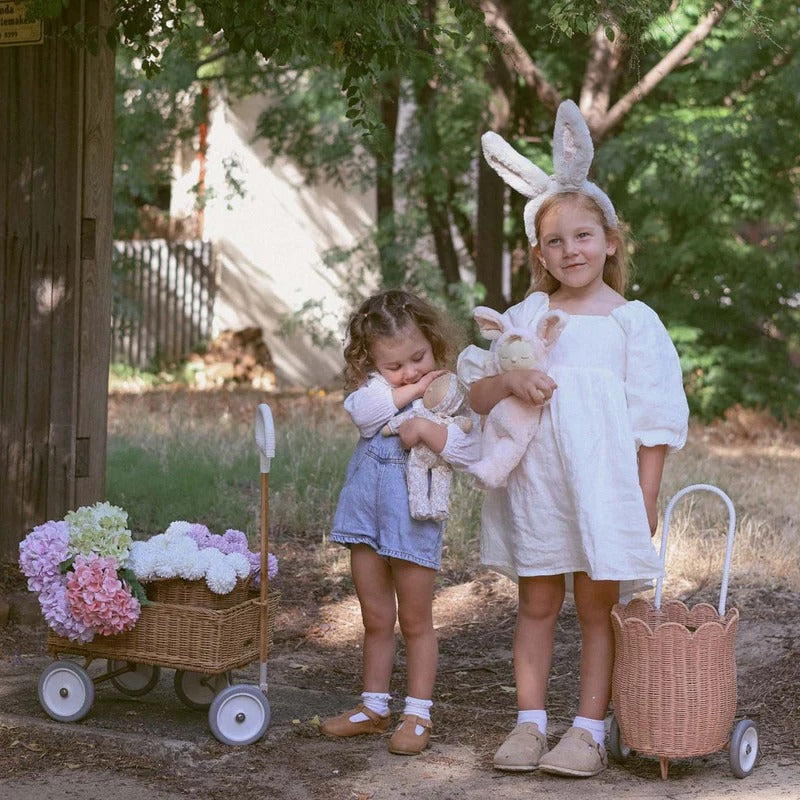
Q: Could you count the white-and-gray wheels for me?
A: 6